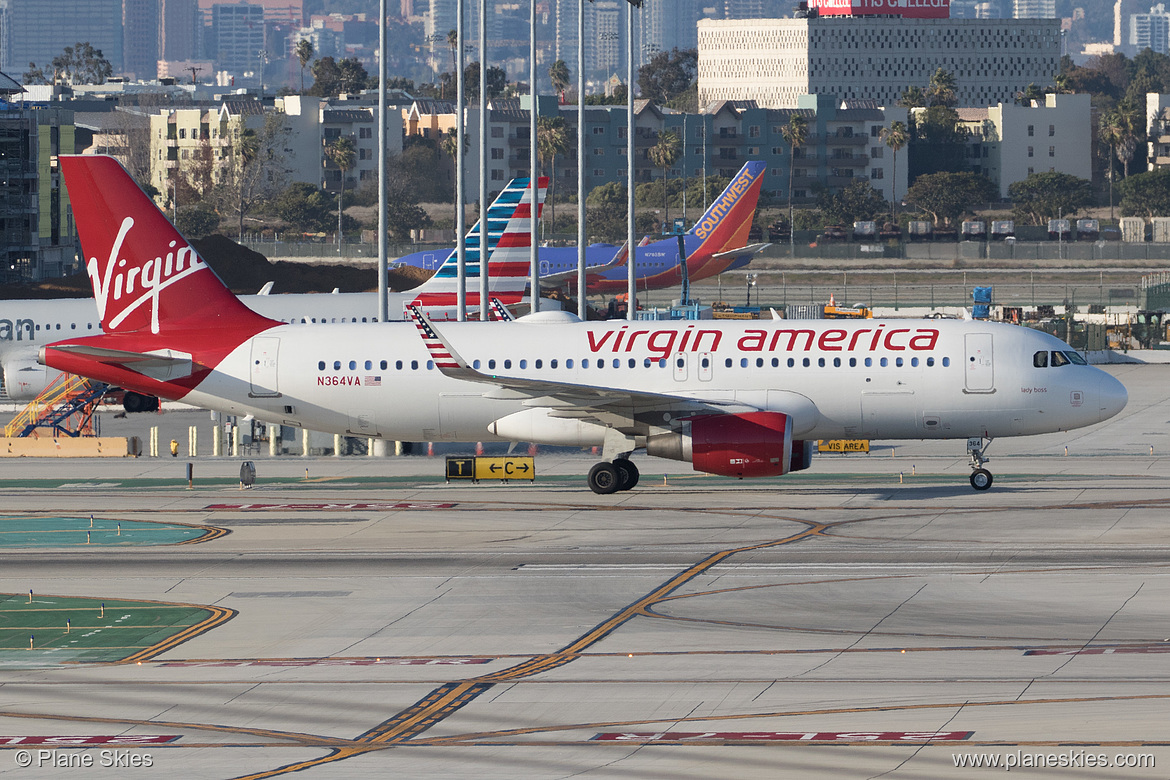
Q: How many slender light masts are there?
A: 6